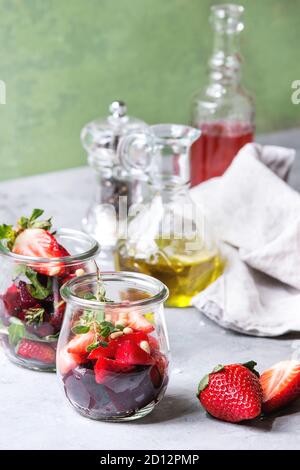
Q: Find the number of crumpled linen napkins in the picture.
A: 1